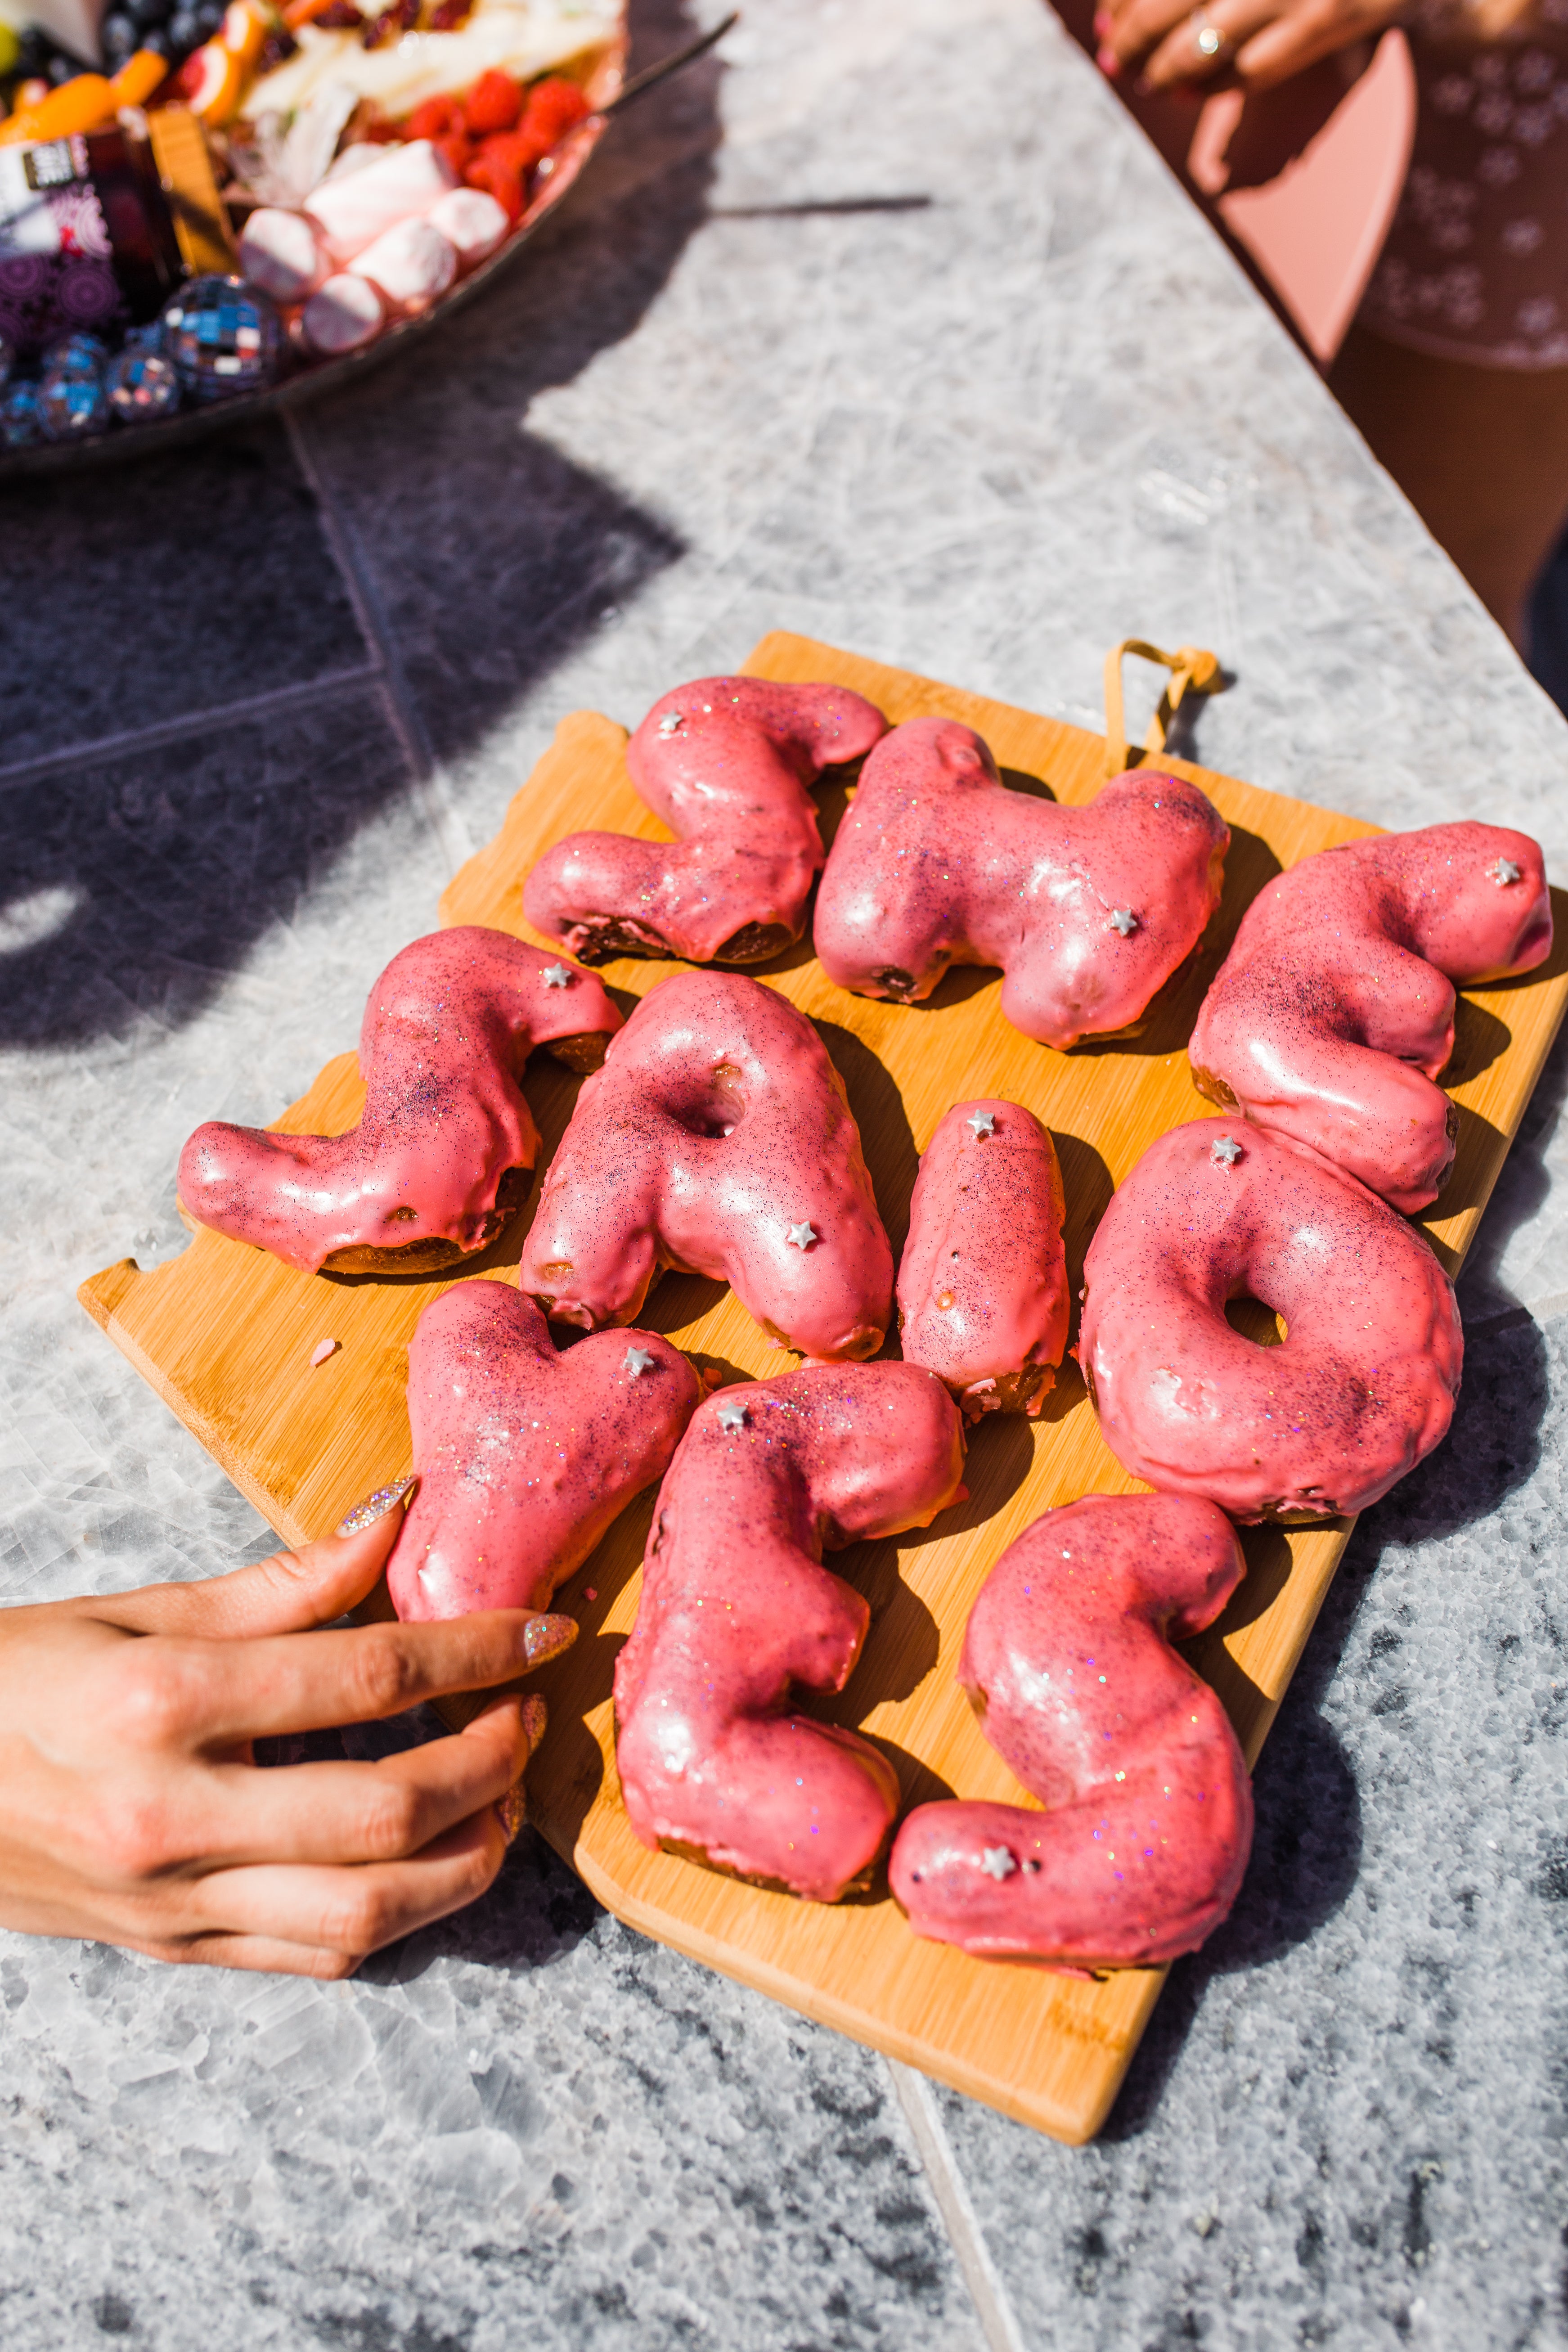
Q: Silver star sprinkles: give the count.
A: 10